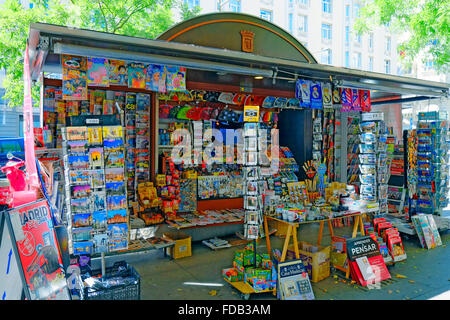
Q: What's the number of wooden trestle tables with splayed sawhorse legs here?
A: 1